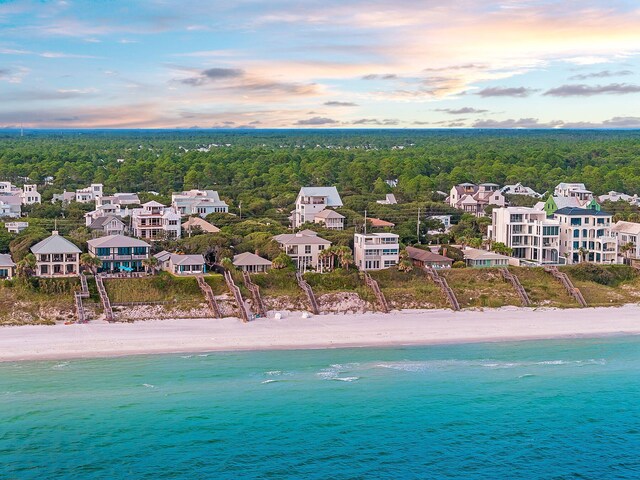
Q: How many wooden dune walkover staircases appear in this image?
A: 10